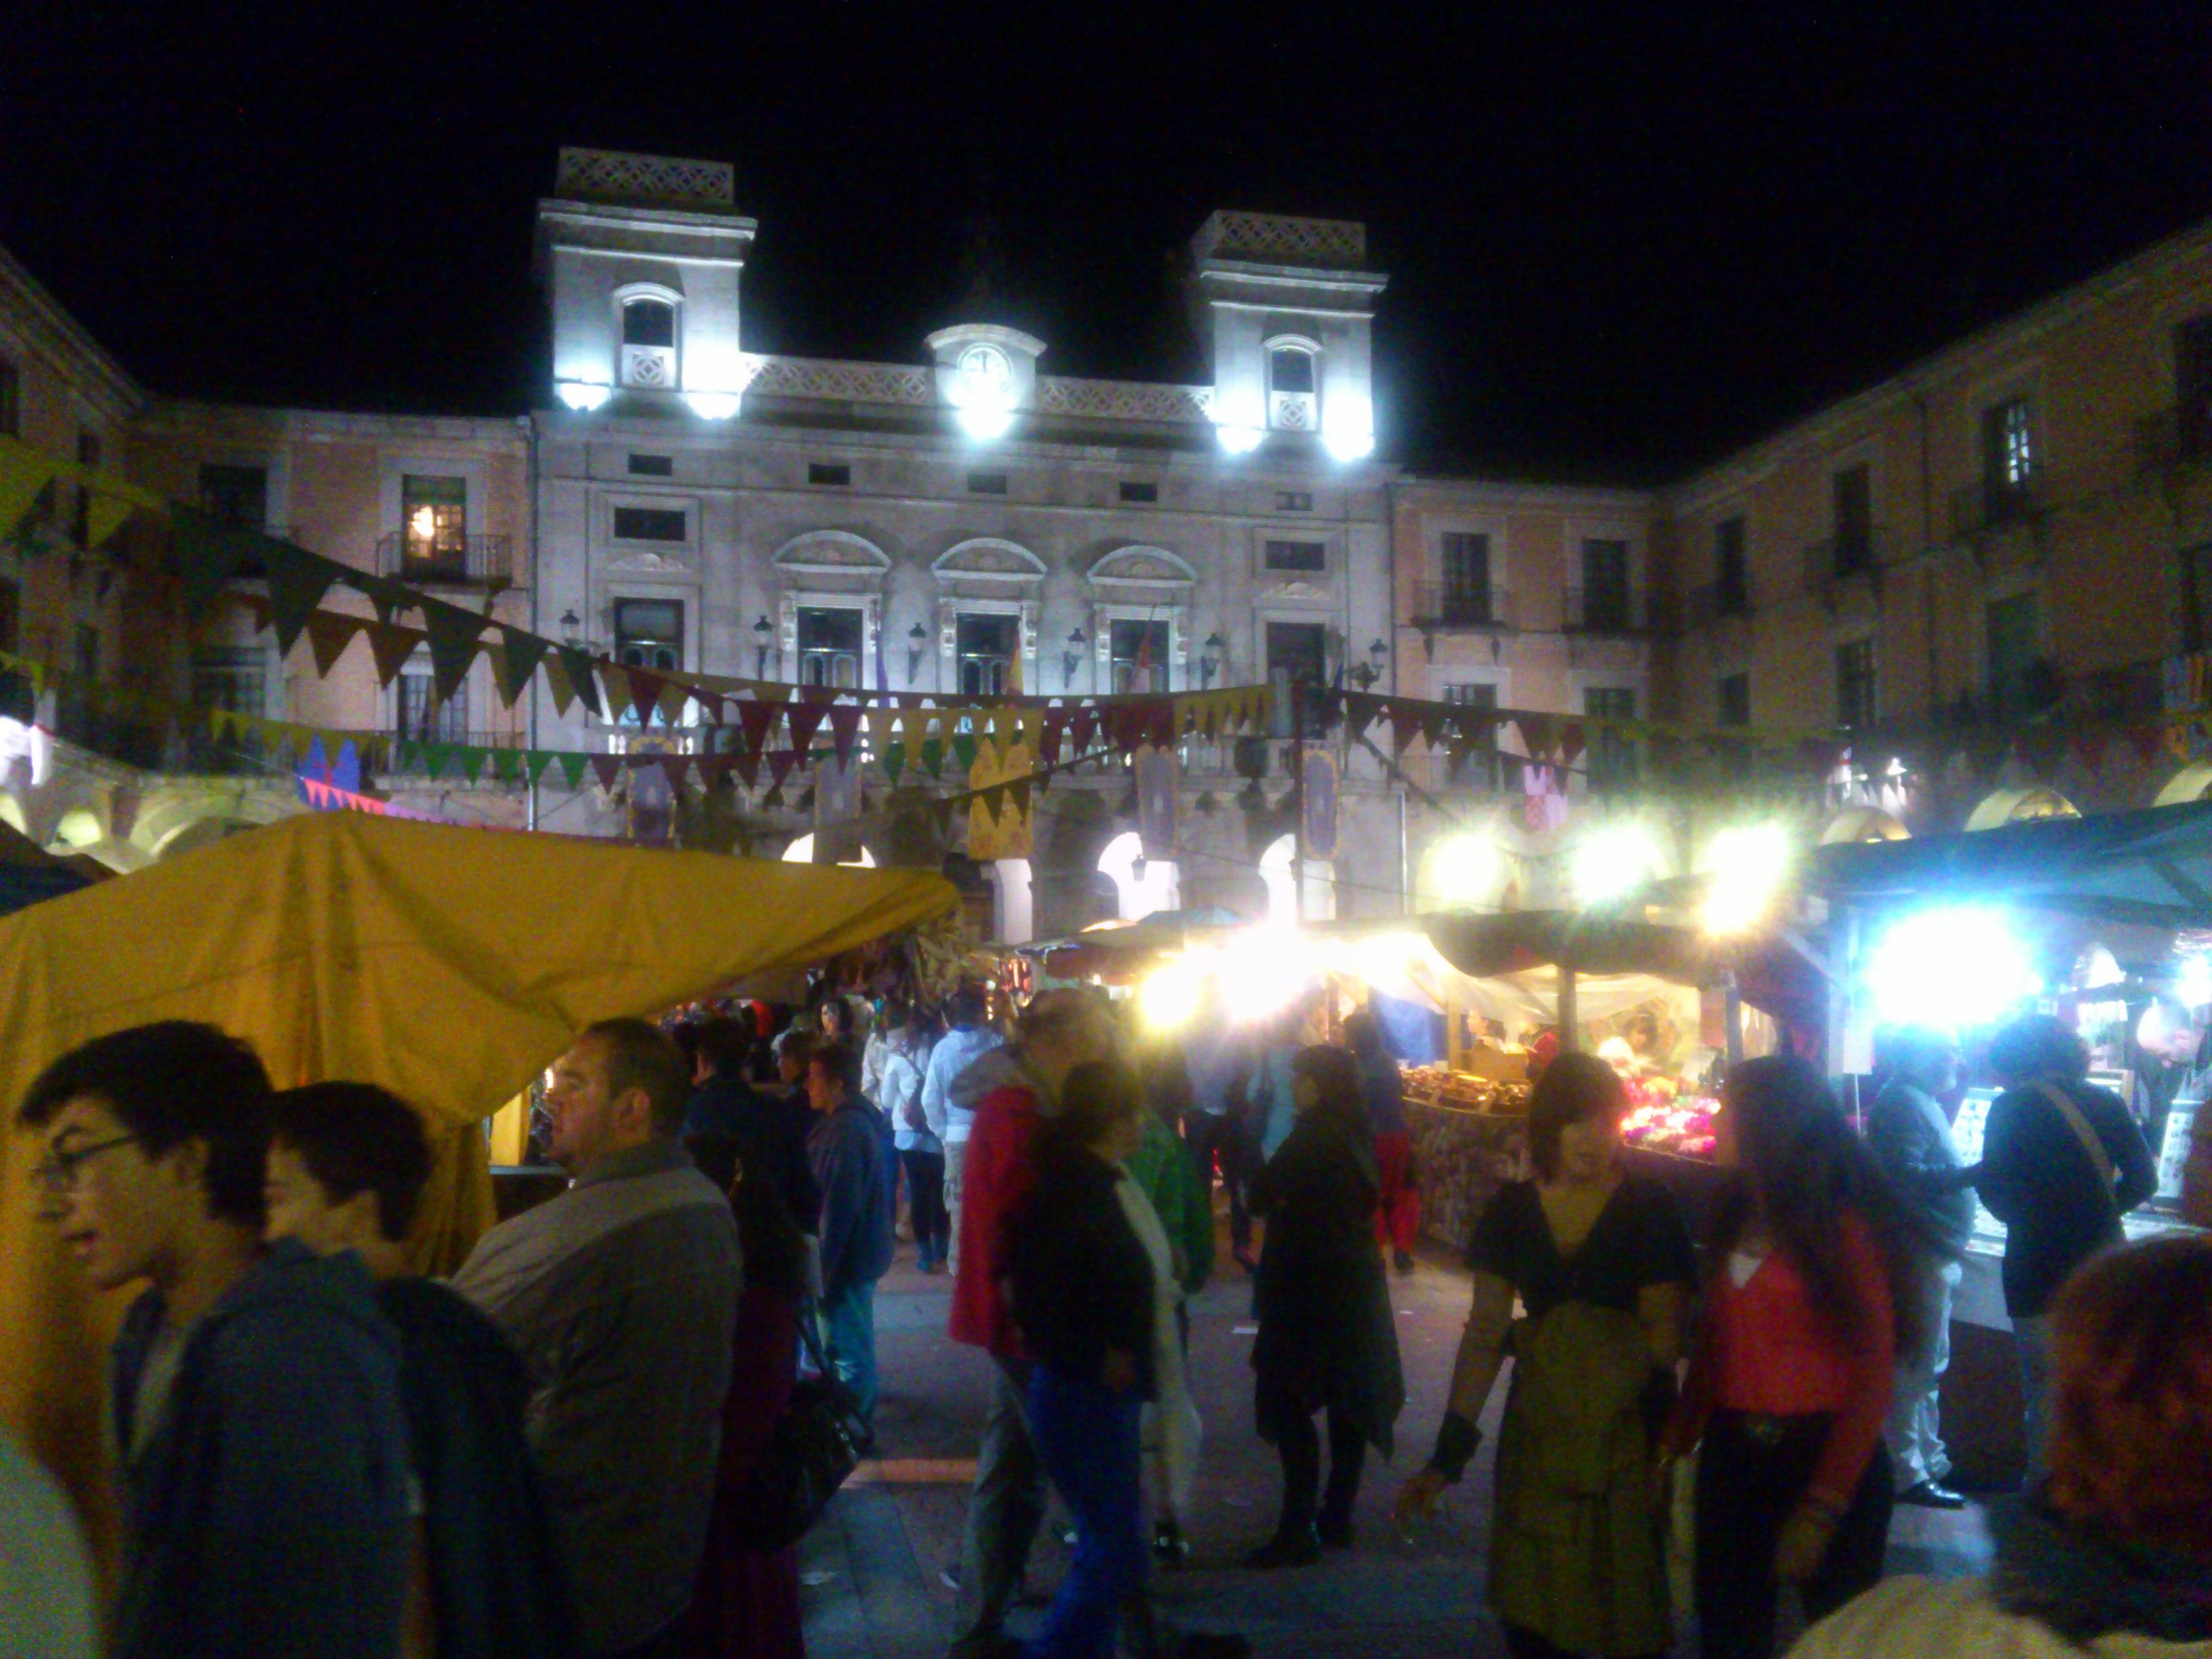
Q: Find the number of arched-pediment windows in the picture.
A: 3